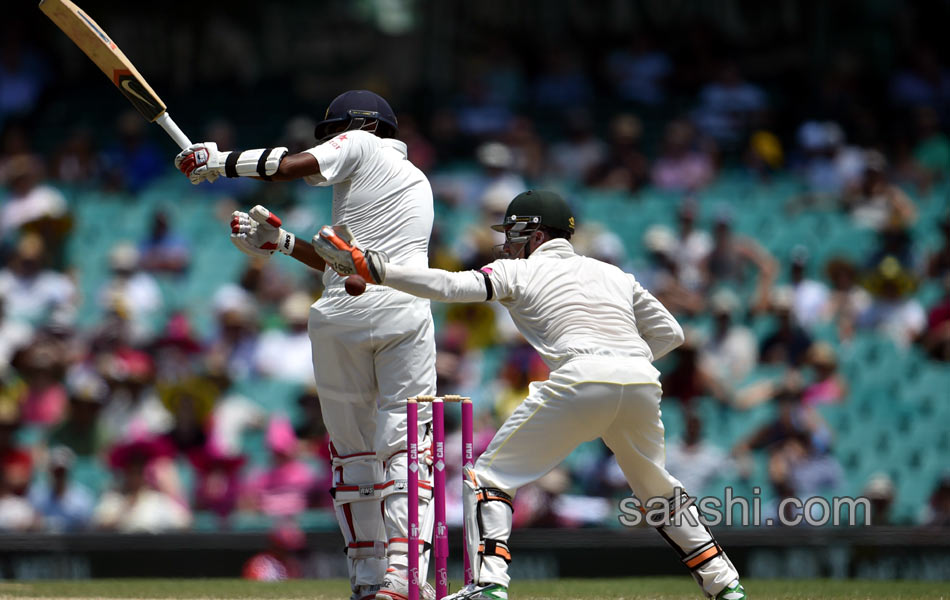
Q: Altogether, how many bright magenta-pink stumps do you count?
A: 3